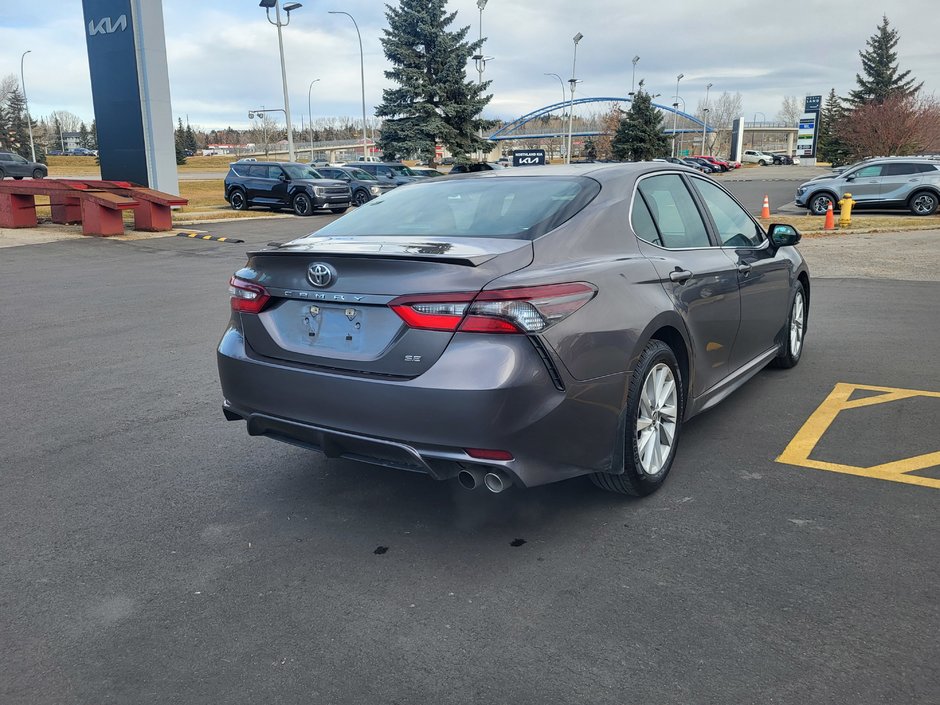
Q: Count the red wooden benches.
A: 2